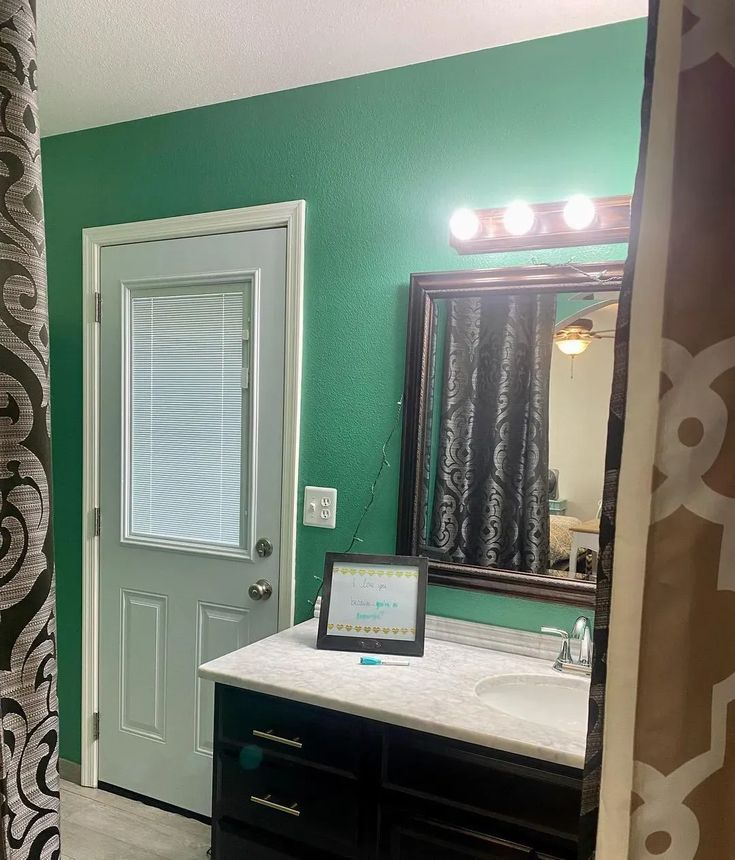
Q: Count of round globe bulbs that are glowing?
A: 3